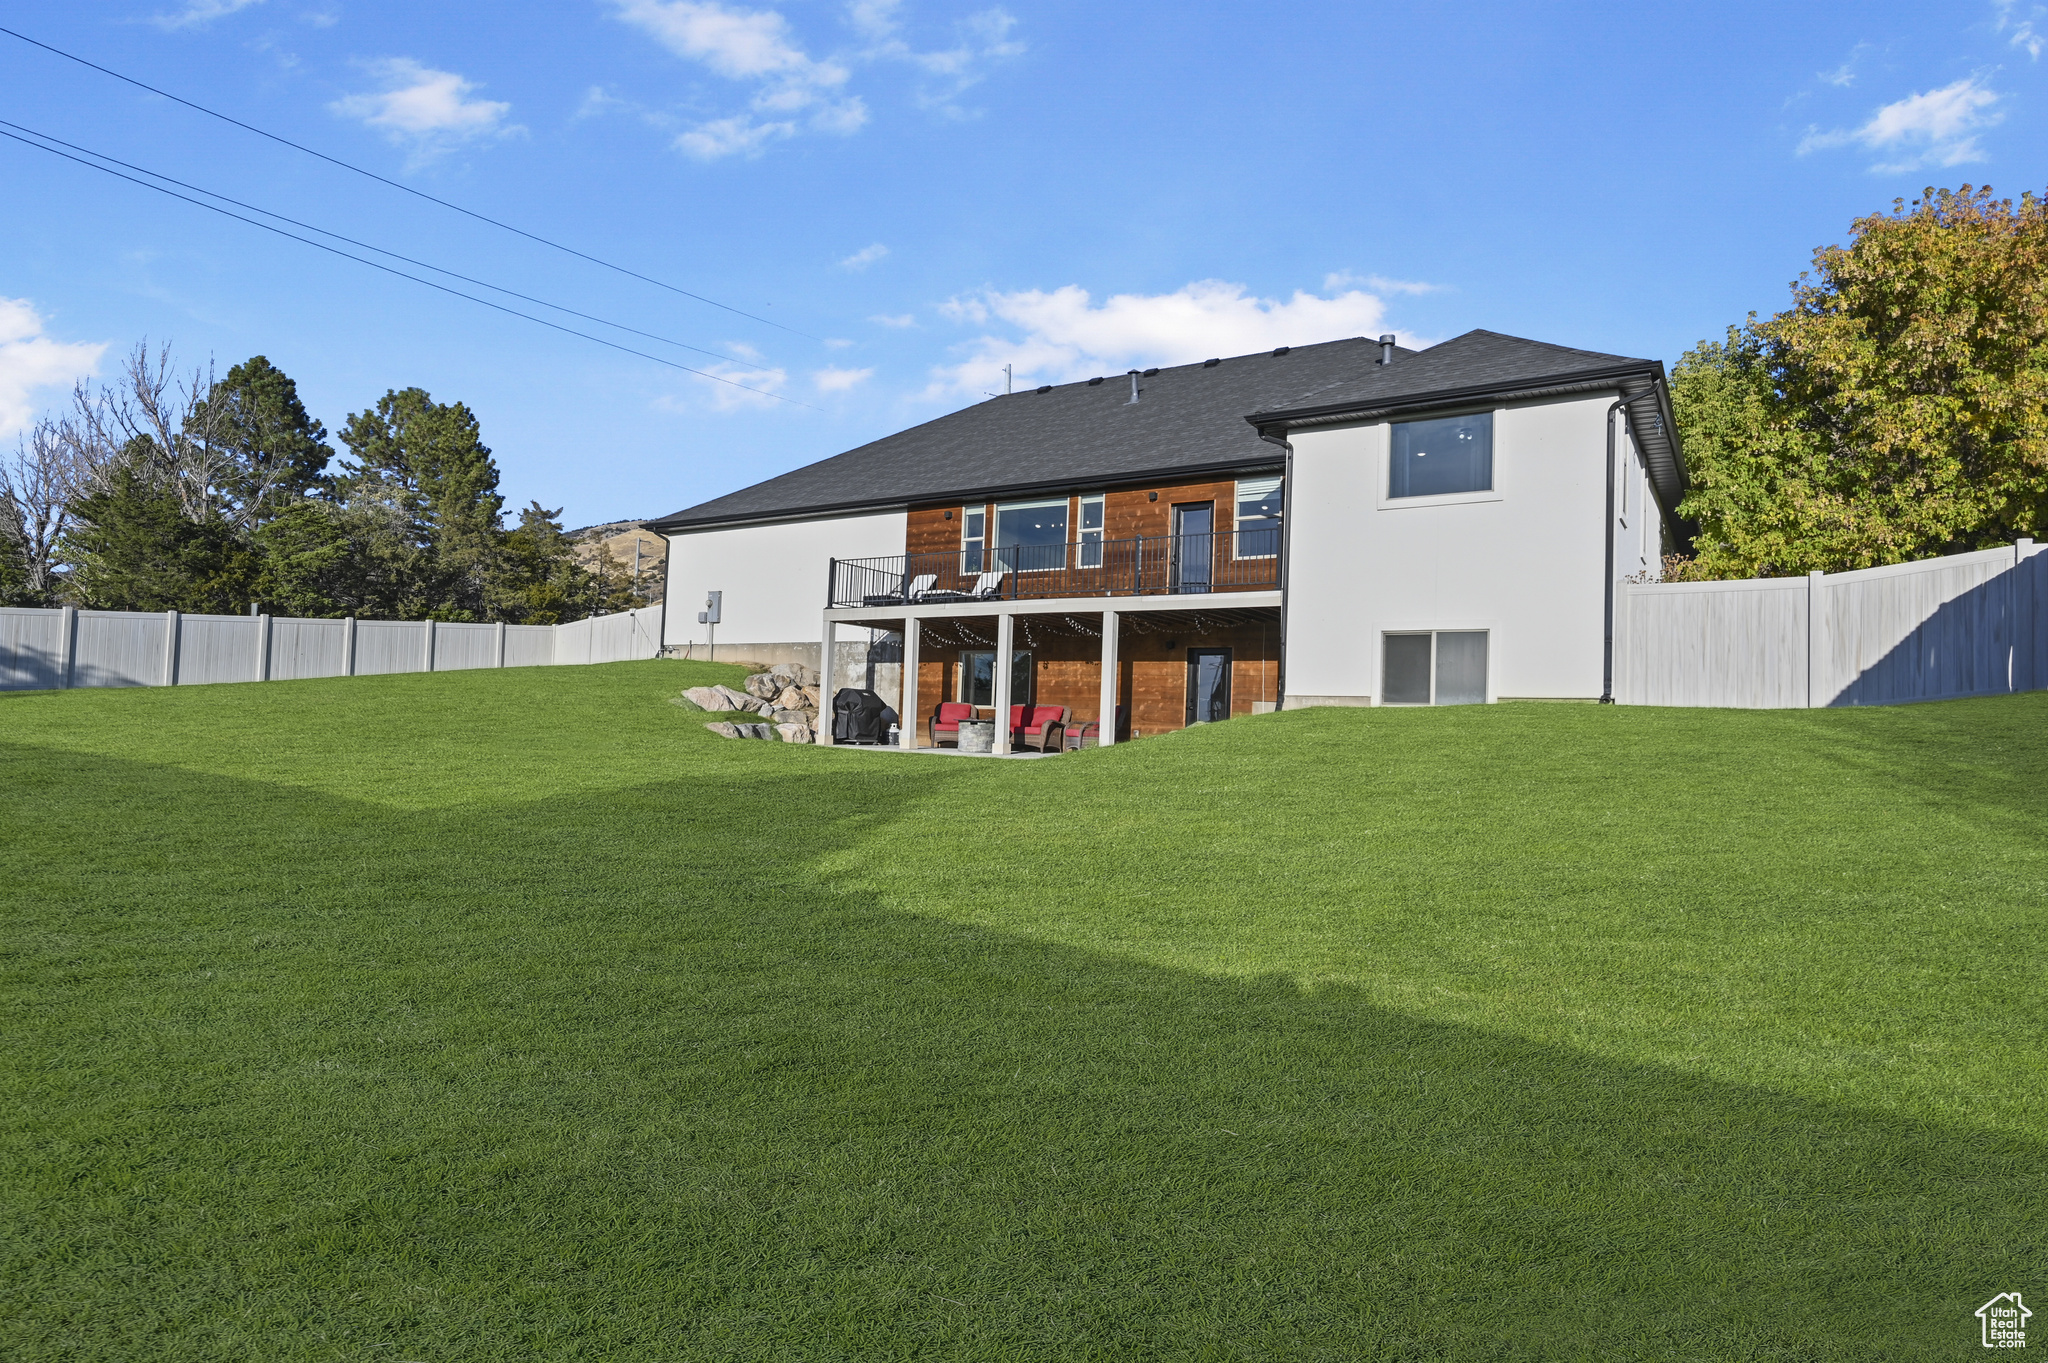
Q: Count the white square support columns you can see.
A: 4